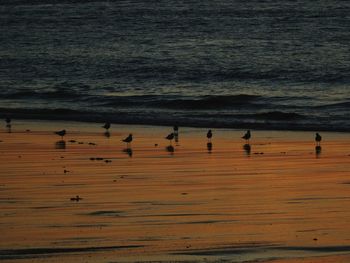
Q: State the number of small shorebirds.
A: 9